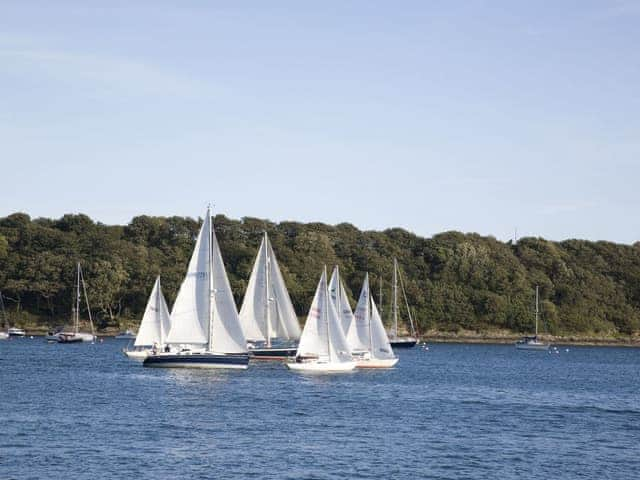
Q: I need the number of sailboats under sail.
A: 6